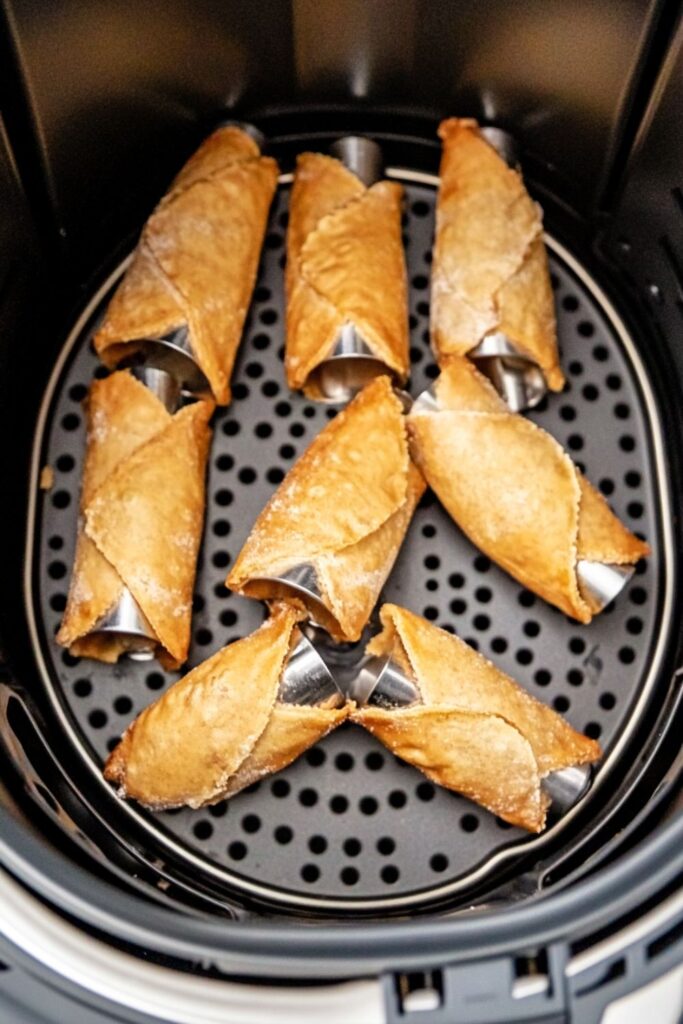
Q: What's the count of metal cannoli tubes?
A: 8